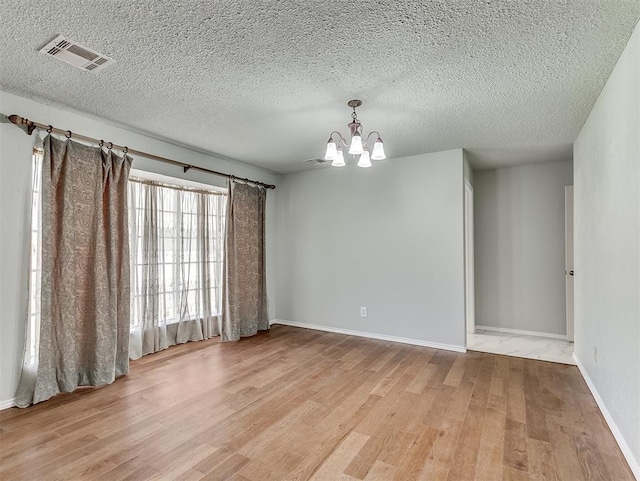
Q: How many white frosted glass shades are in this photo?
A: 5